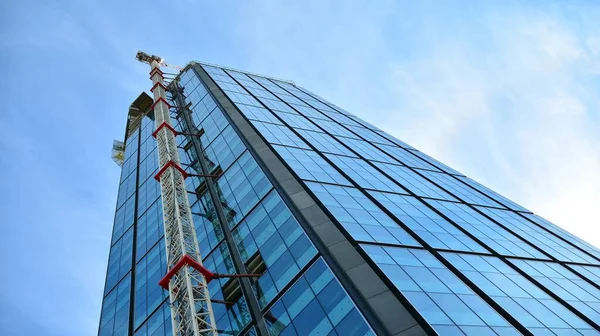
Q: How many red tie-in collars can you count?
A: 7